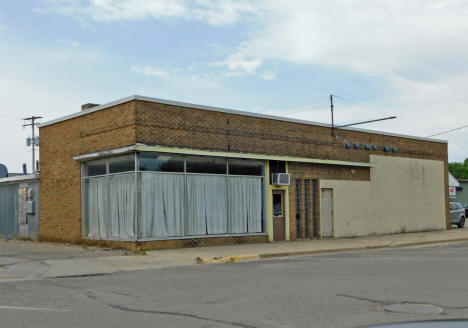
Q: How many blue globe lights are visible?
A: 6